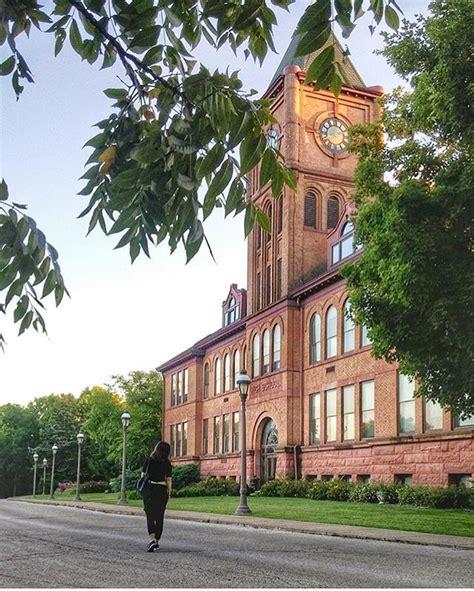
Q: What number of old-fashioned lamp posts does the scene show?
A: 6